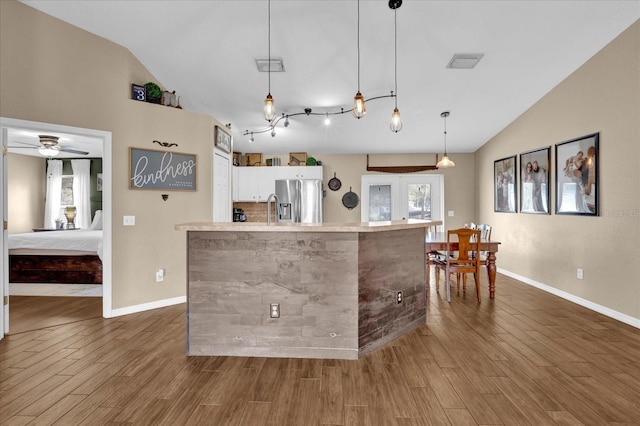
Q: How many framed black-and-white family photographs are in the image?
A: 3